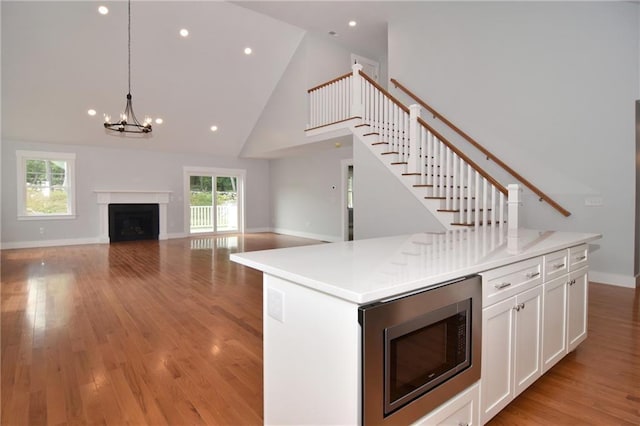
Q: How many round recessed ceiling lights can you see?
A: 7